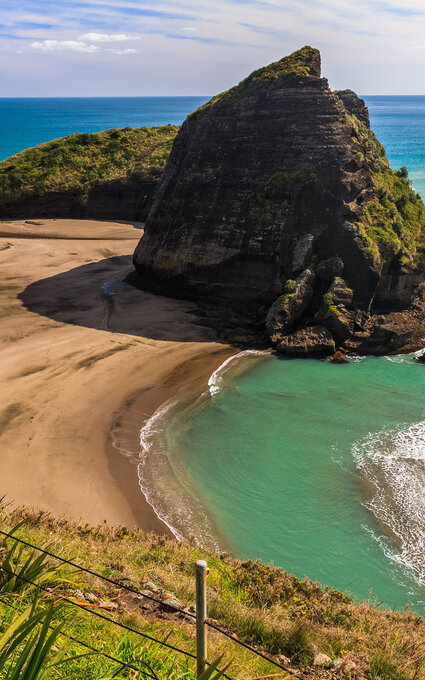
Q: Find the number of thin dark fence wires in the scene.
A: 3